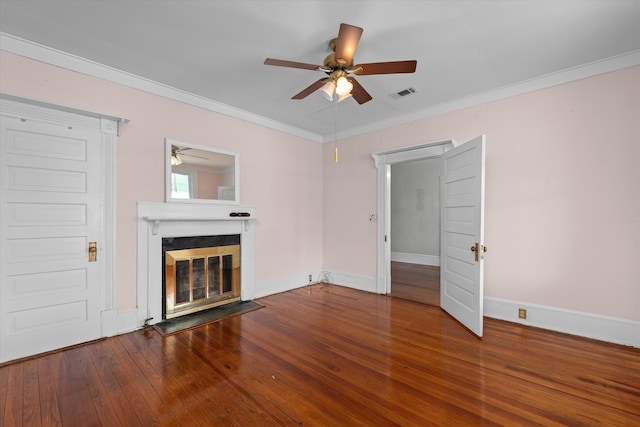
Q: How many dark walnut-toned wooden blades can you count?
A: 5